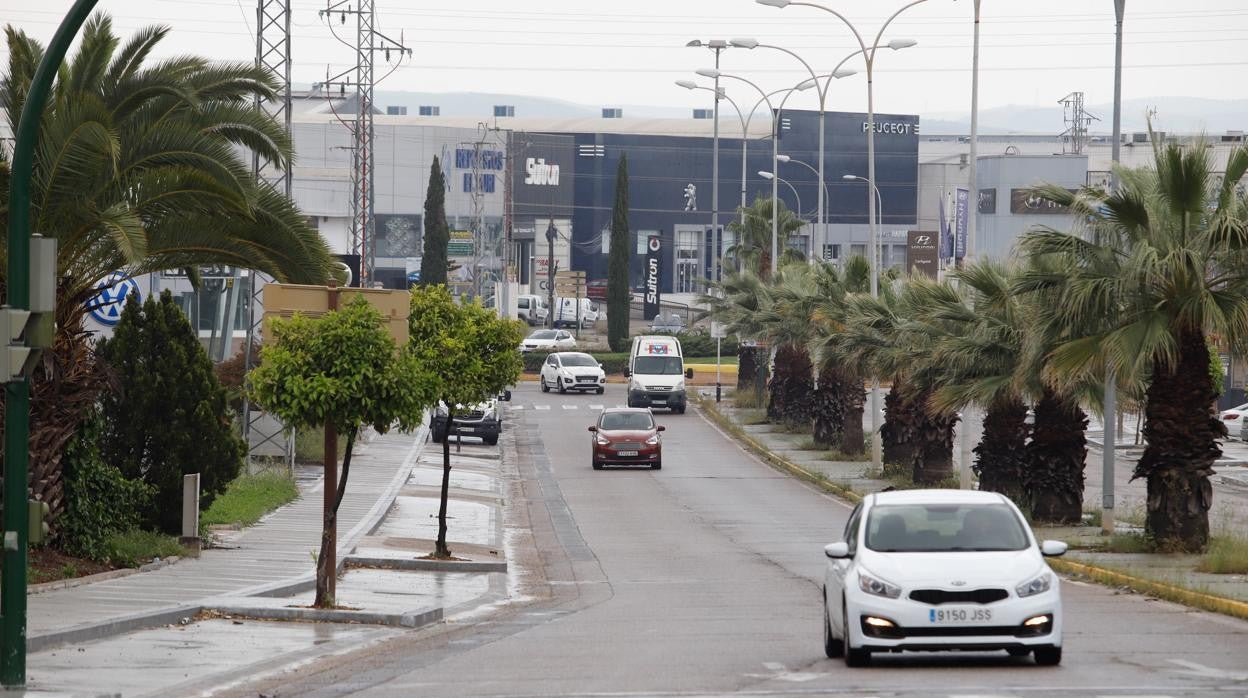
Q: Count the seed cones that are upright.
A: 0